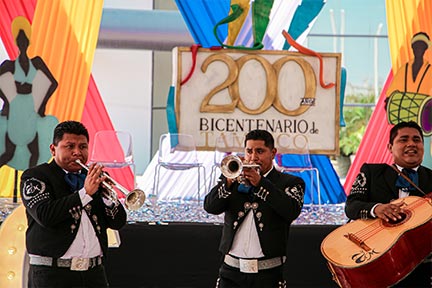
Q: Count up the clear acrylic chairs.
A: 4